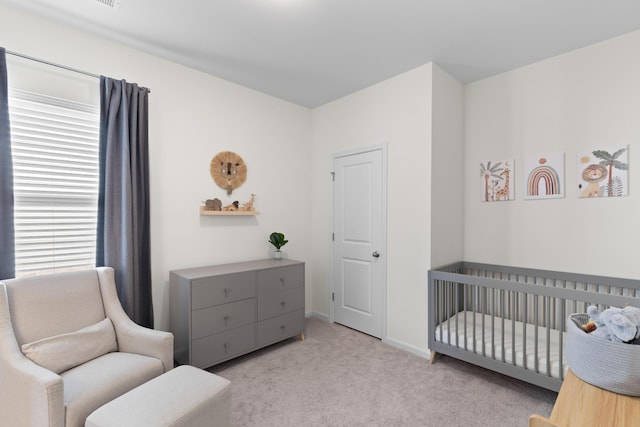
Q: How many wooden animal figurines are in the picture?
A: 3